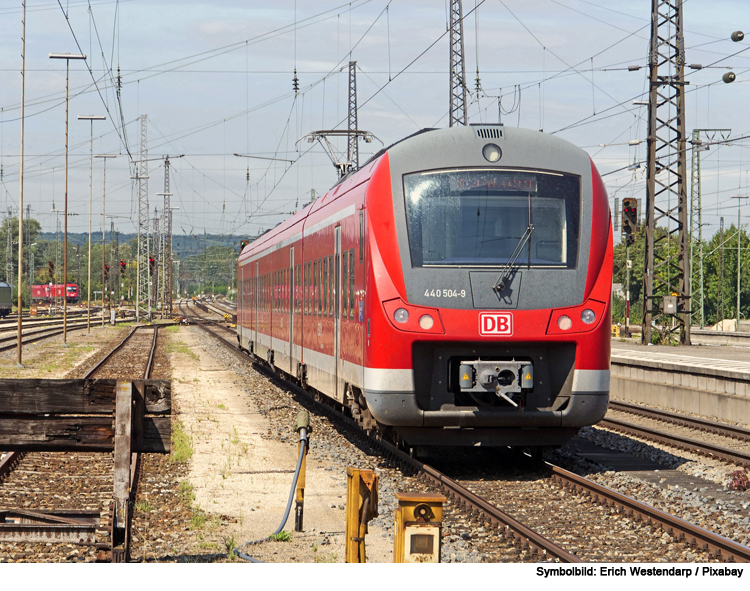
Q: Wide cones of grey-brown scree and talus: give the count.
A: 0